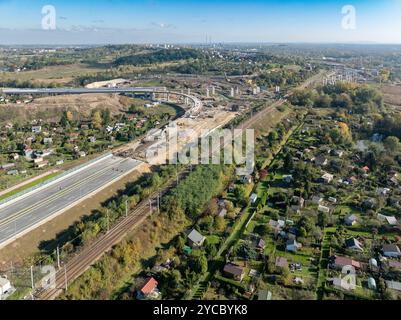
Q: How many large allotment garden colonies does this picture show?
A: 2